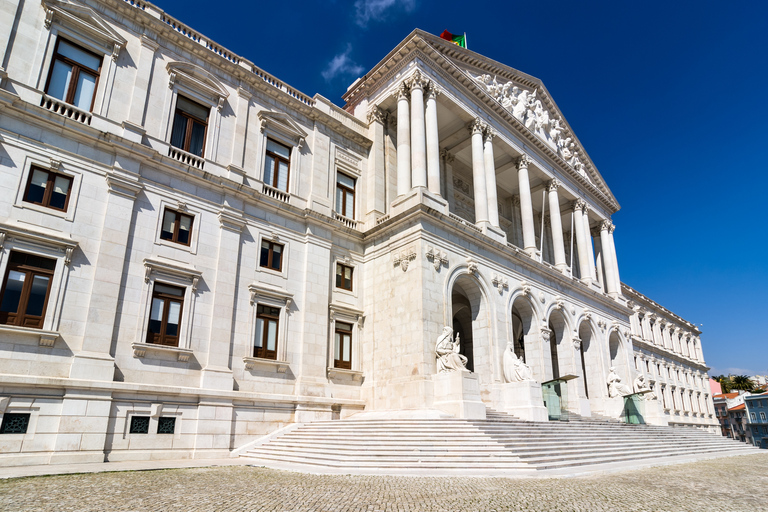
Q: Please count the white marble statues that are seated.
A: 4